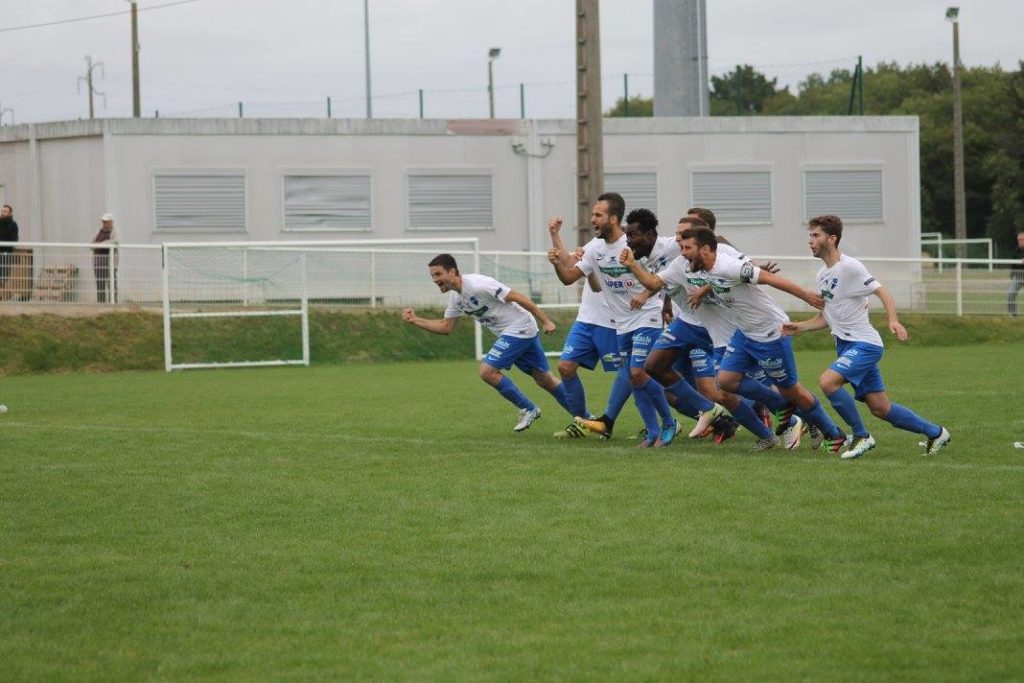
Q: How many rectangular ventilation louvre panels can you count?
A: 6